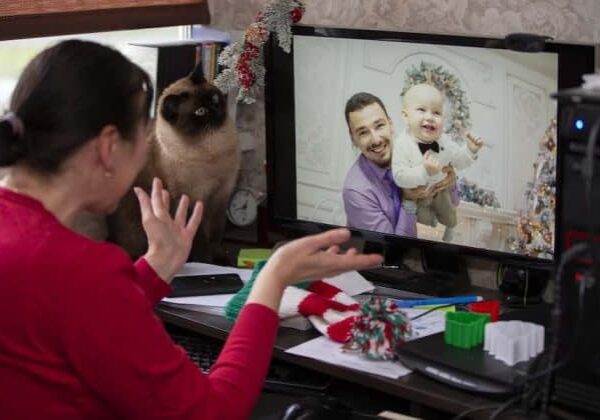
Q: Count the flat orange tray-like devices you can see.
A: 0